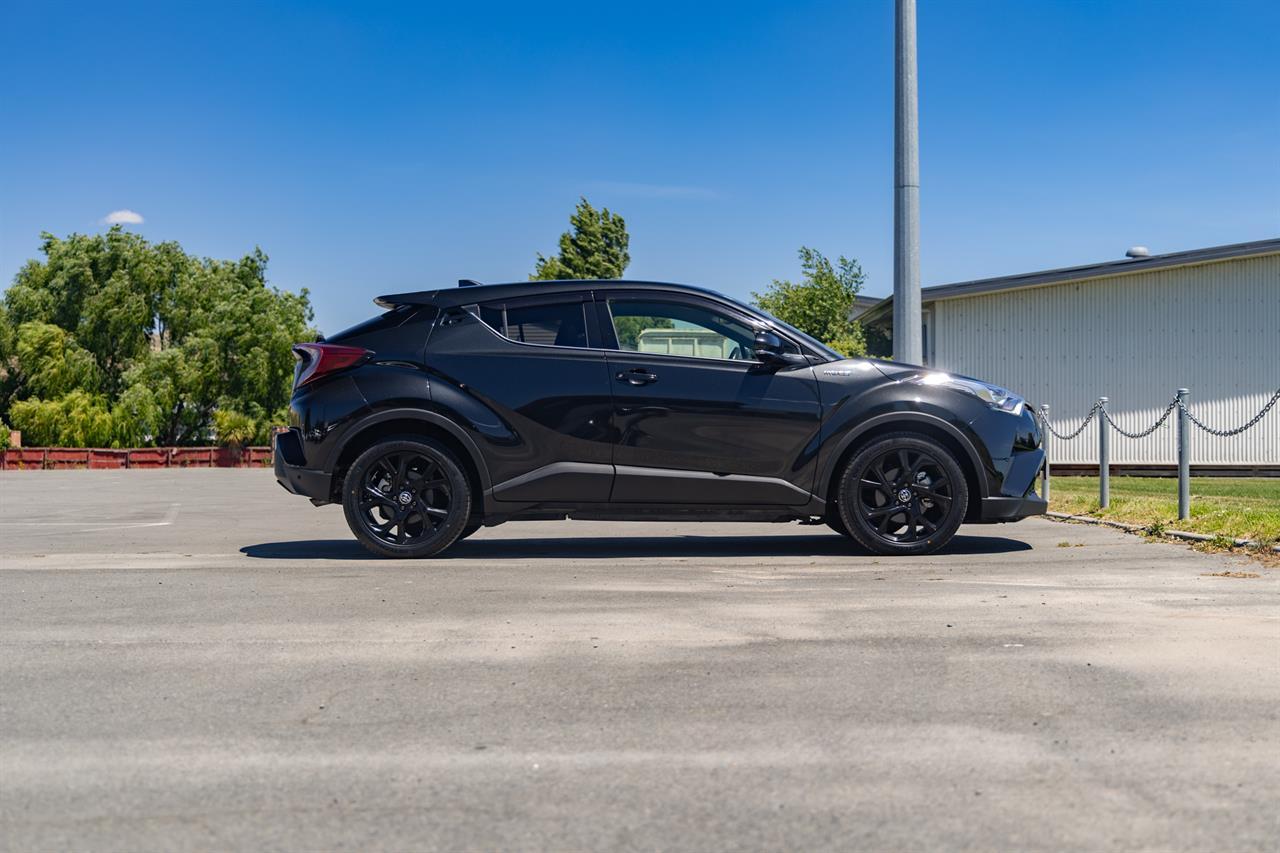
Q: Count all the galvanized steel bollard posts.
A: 3